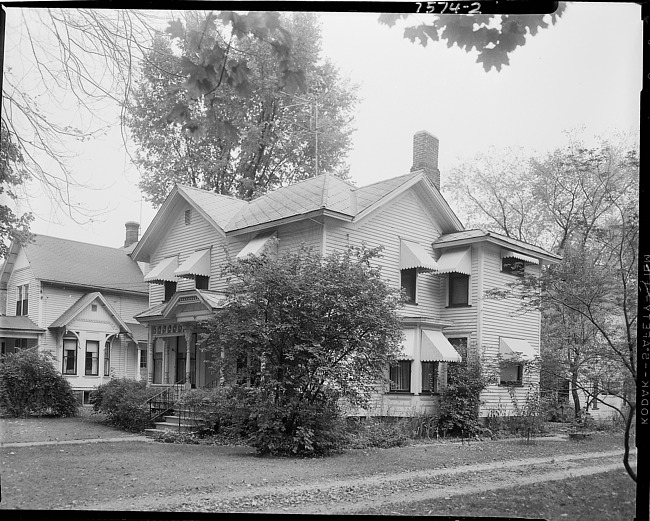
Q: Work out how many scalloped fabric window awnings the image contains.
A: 9